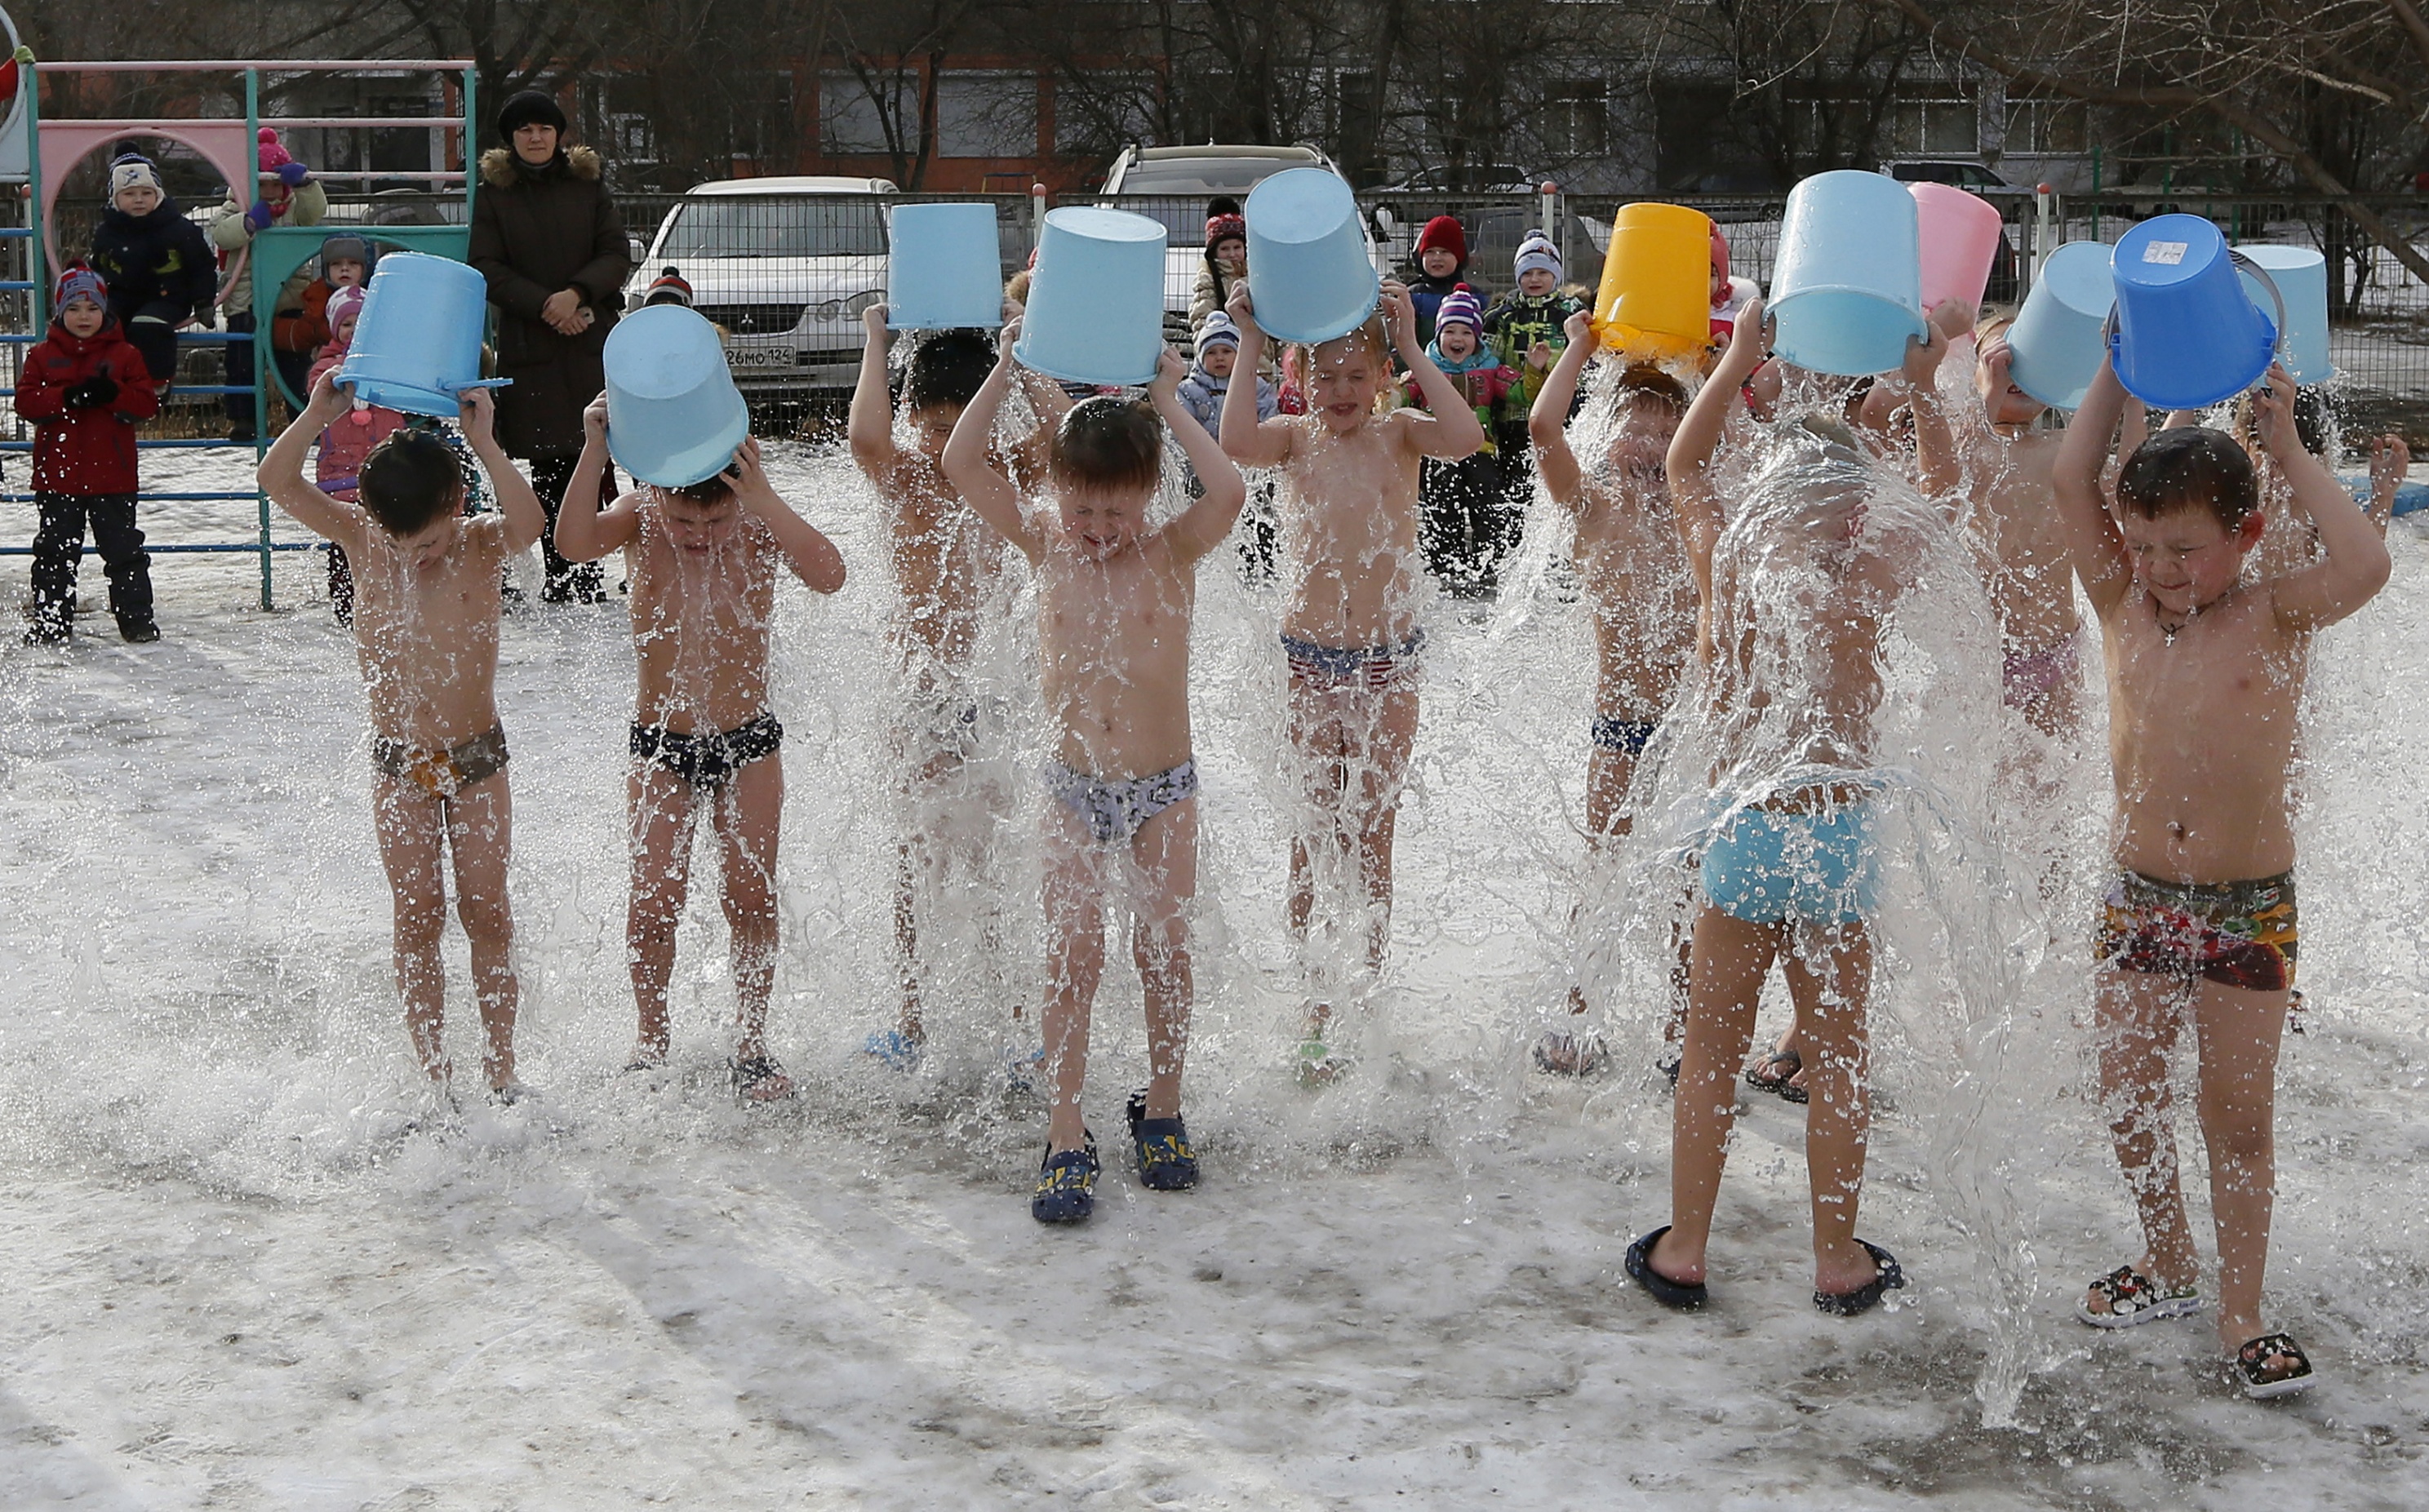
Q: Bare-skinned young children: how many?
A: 11